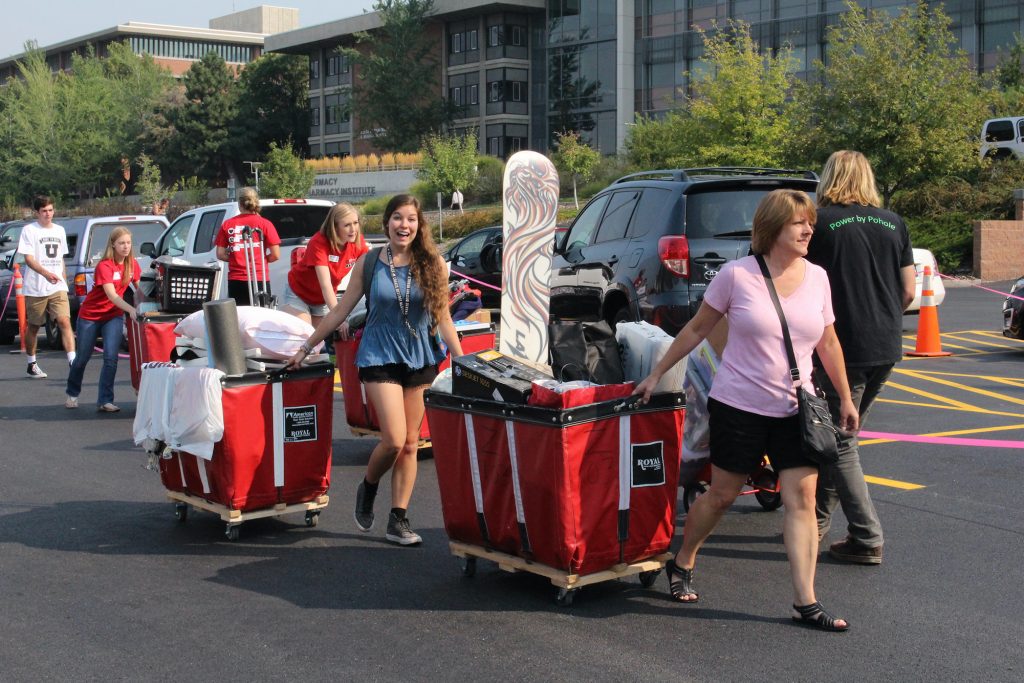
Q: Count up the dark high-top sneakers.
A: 2